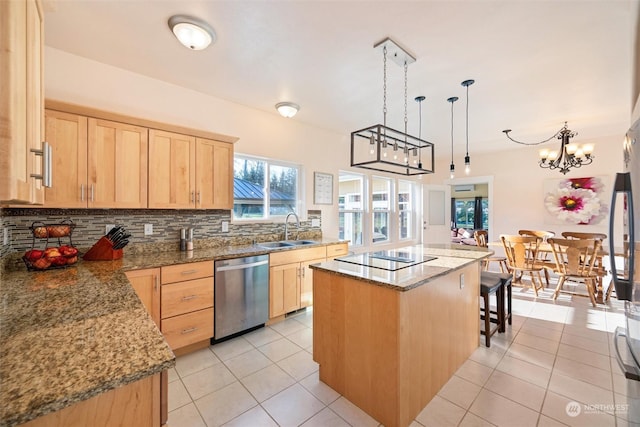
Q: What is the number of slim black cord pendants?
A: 3